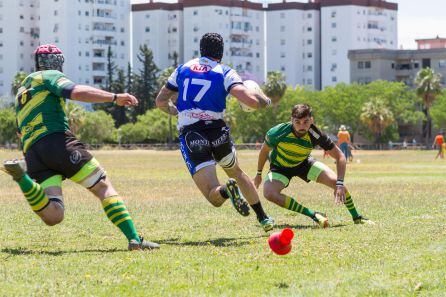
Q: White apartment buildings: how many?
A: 3